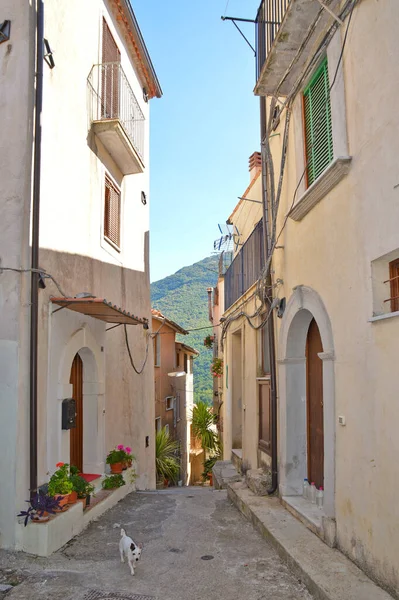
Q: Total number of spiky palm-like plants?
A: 2